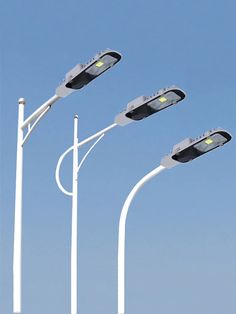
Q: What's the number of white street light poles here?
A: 3